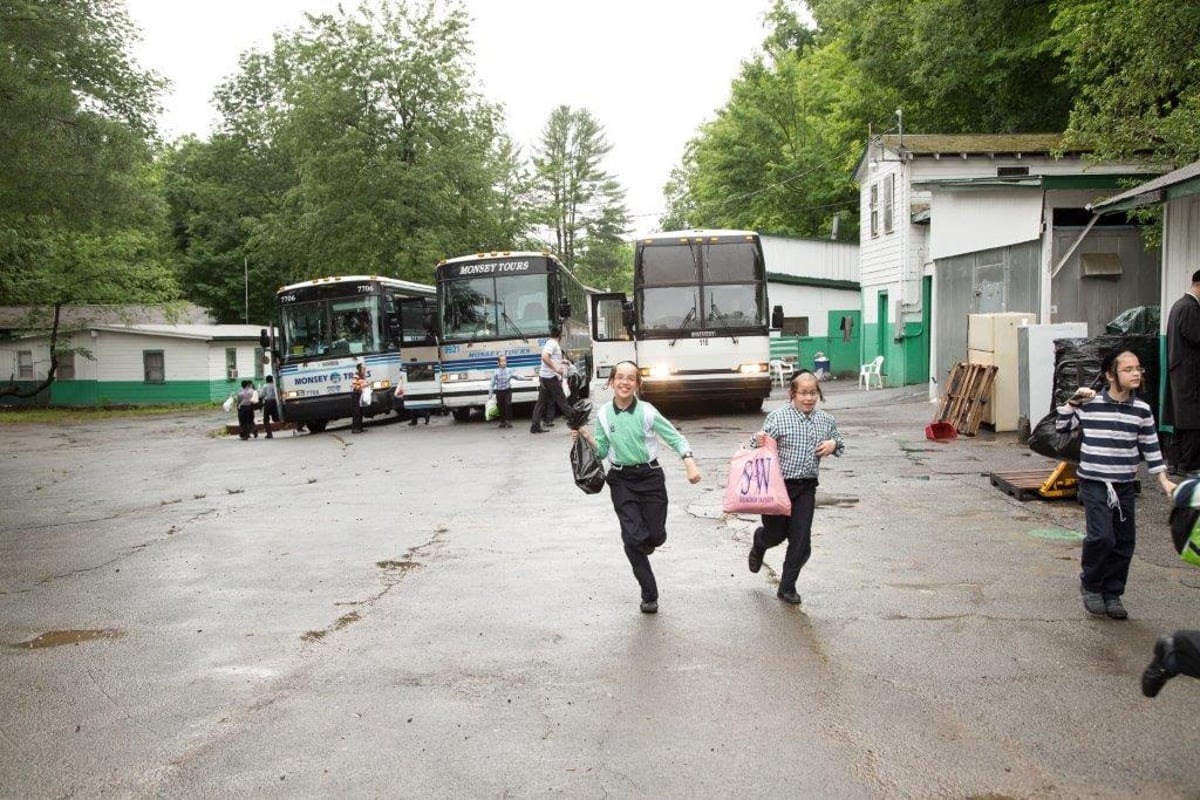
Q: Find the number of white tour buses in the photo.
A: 3